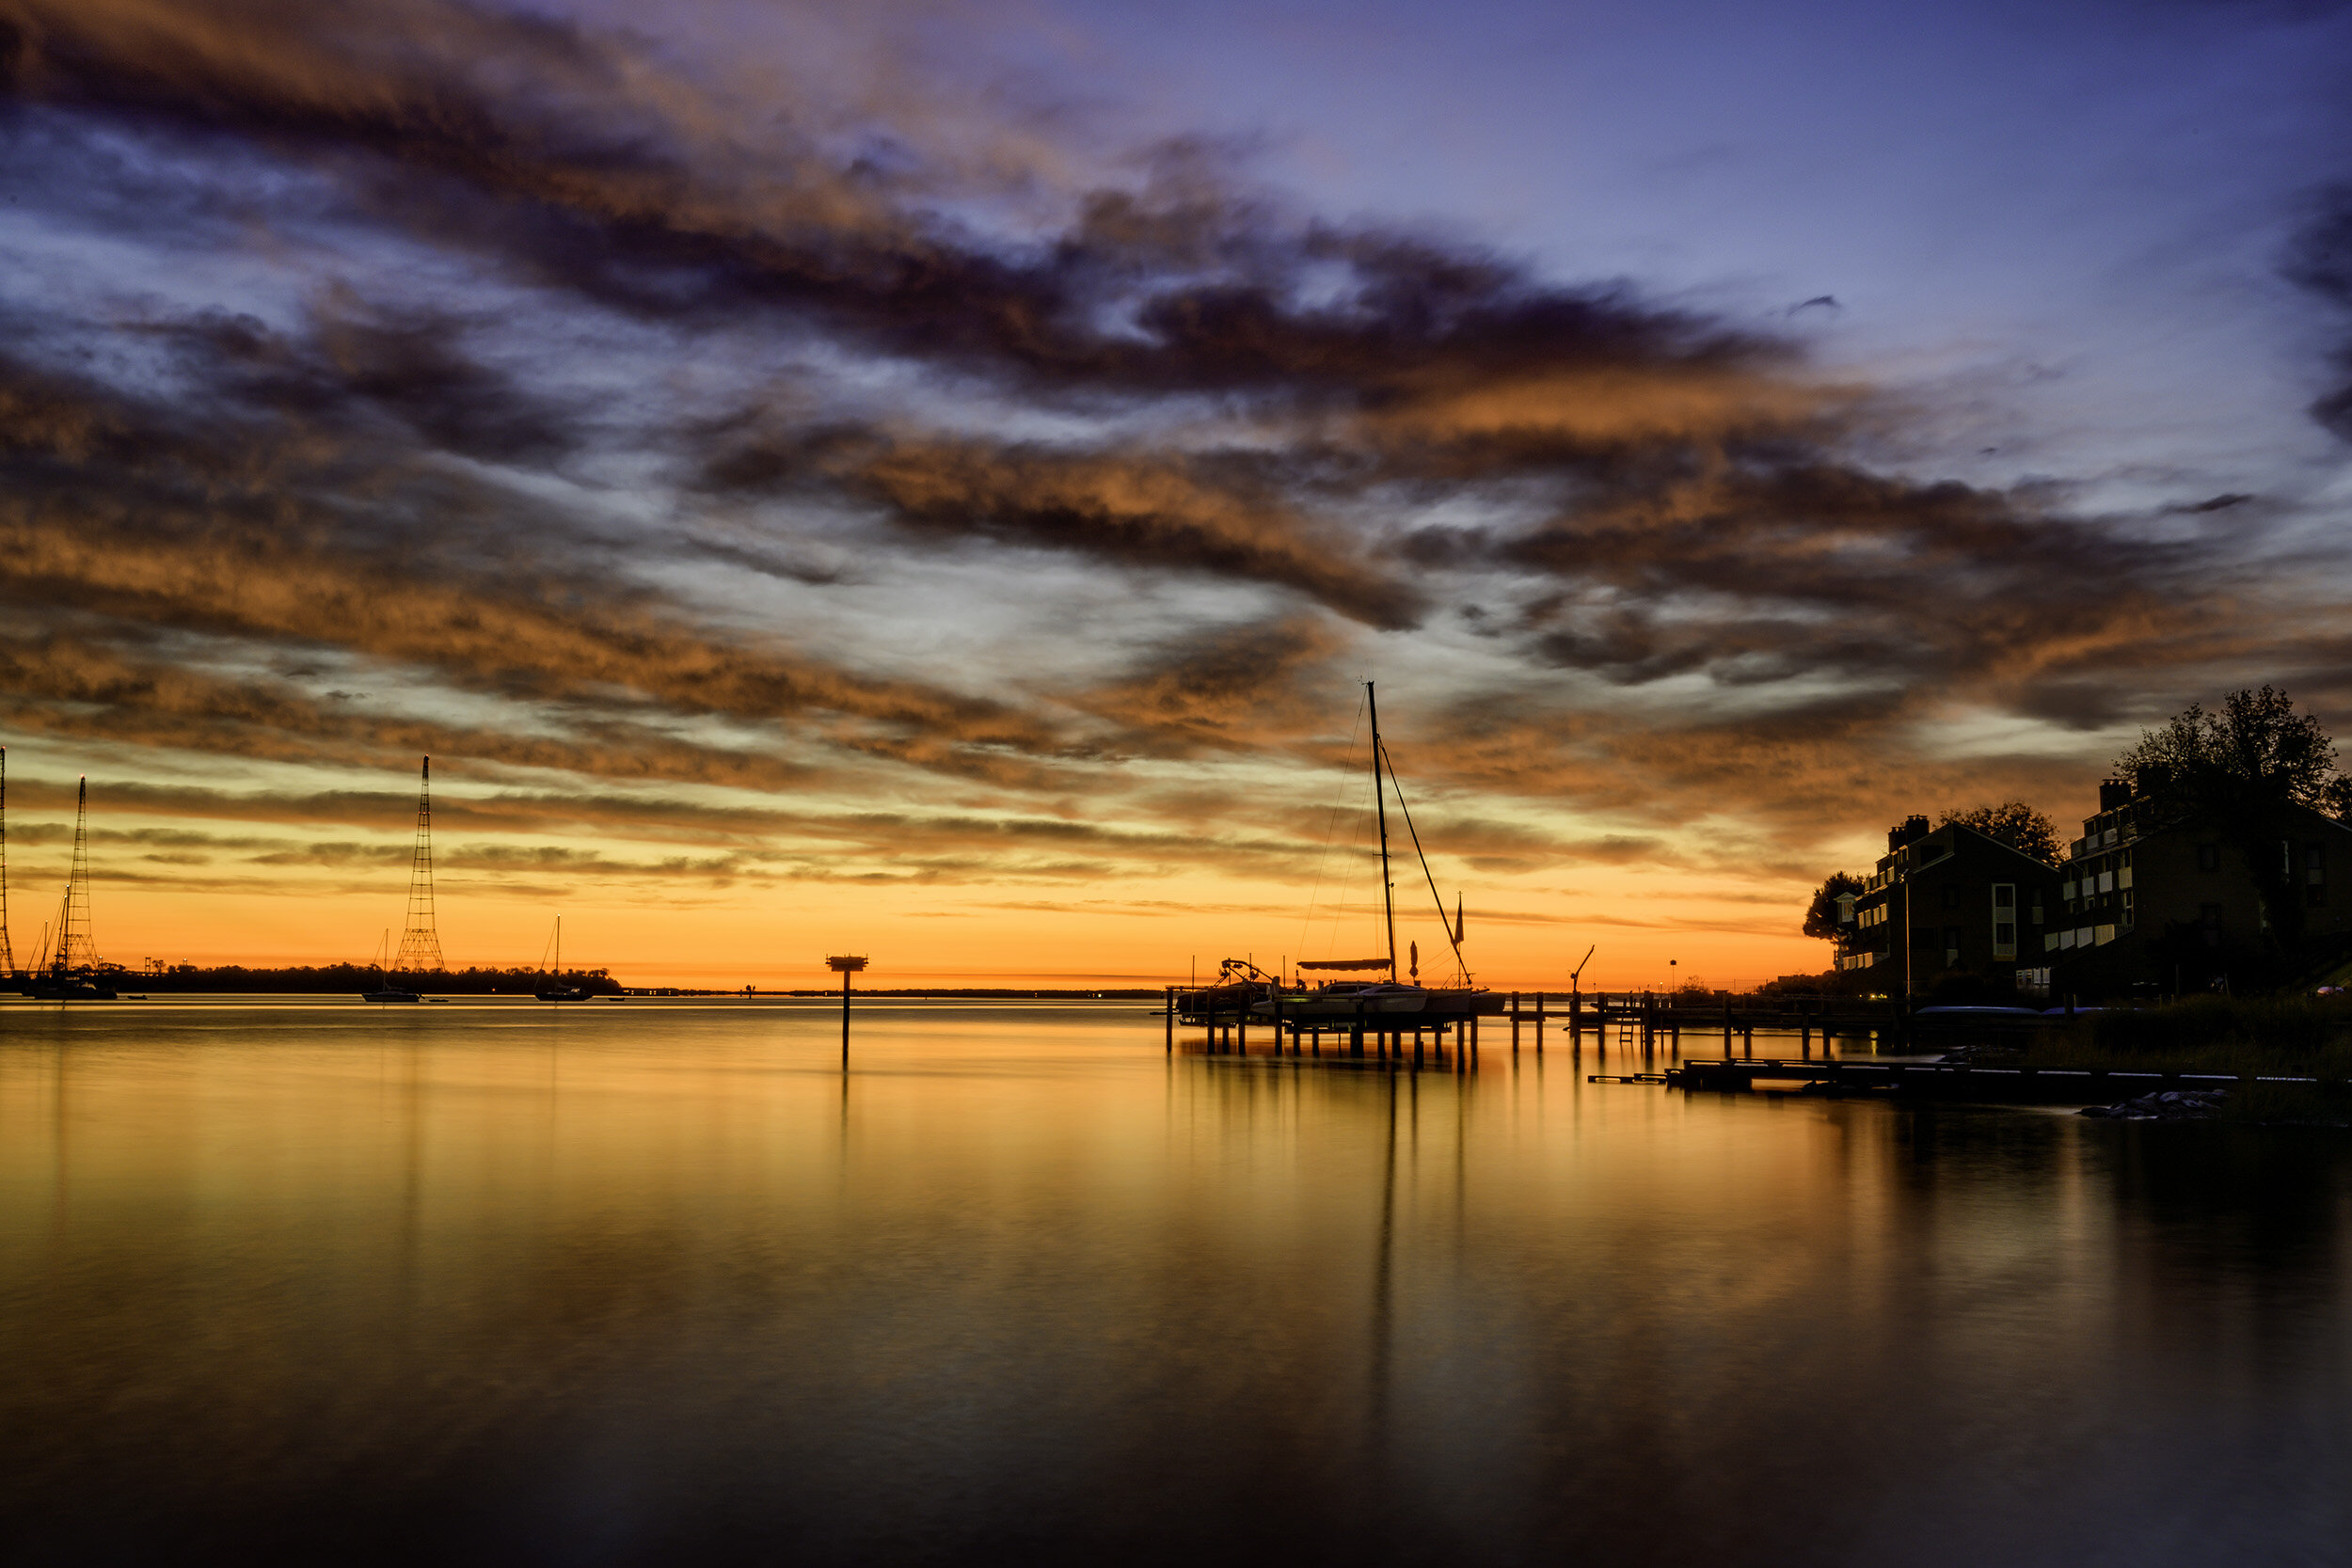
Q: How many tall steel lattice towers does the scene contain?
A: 3